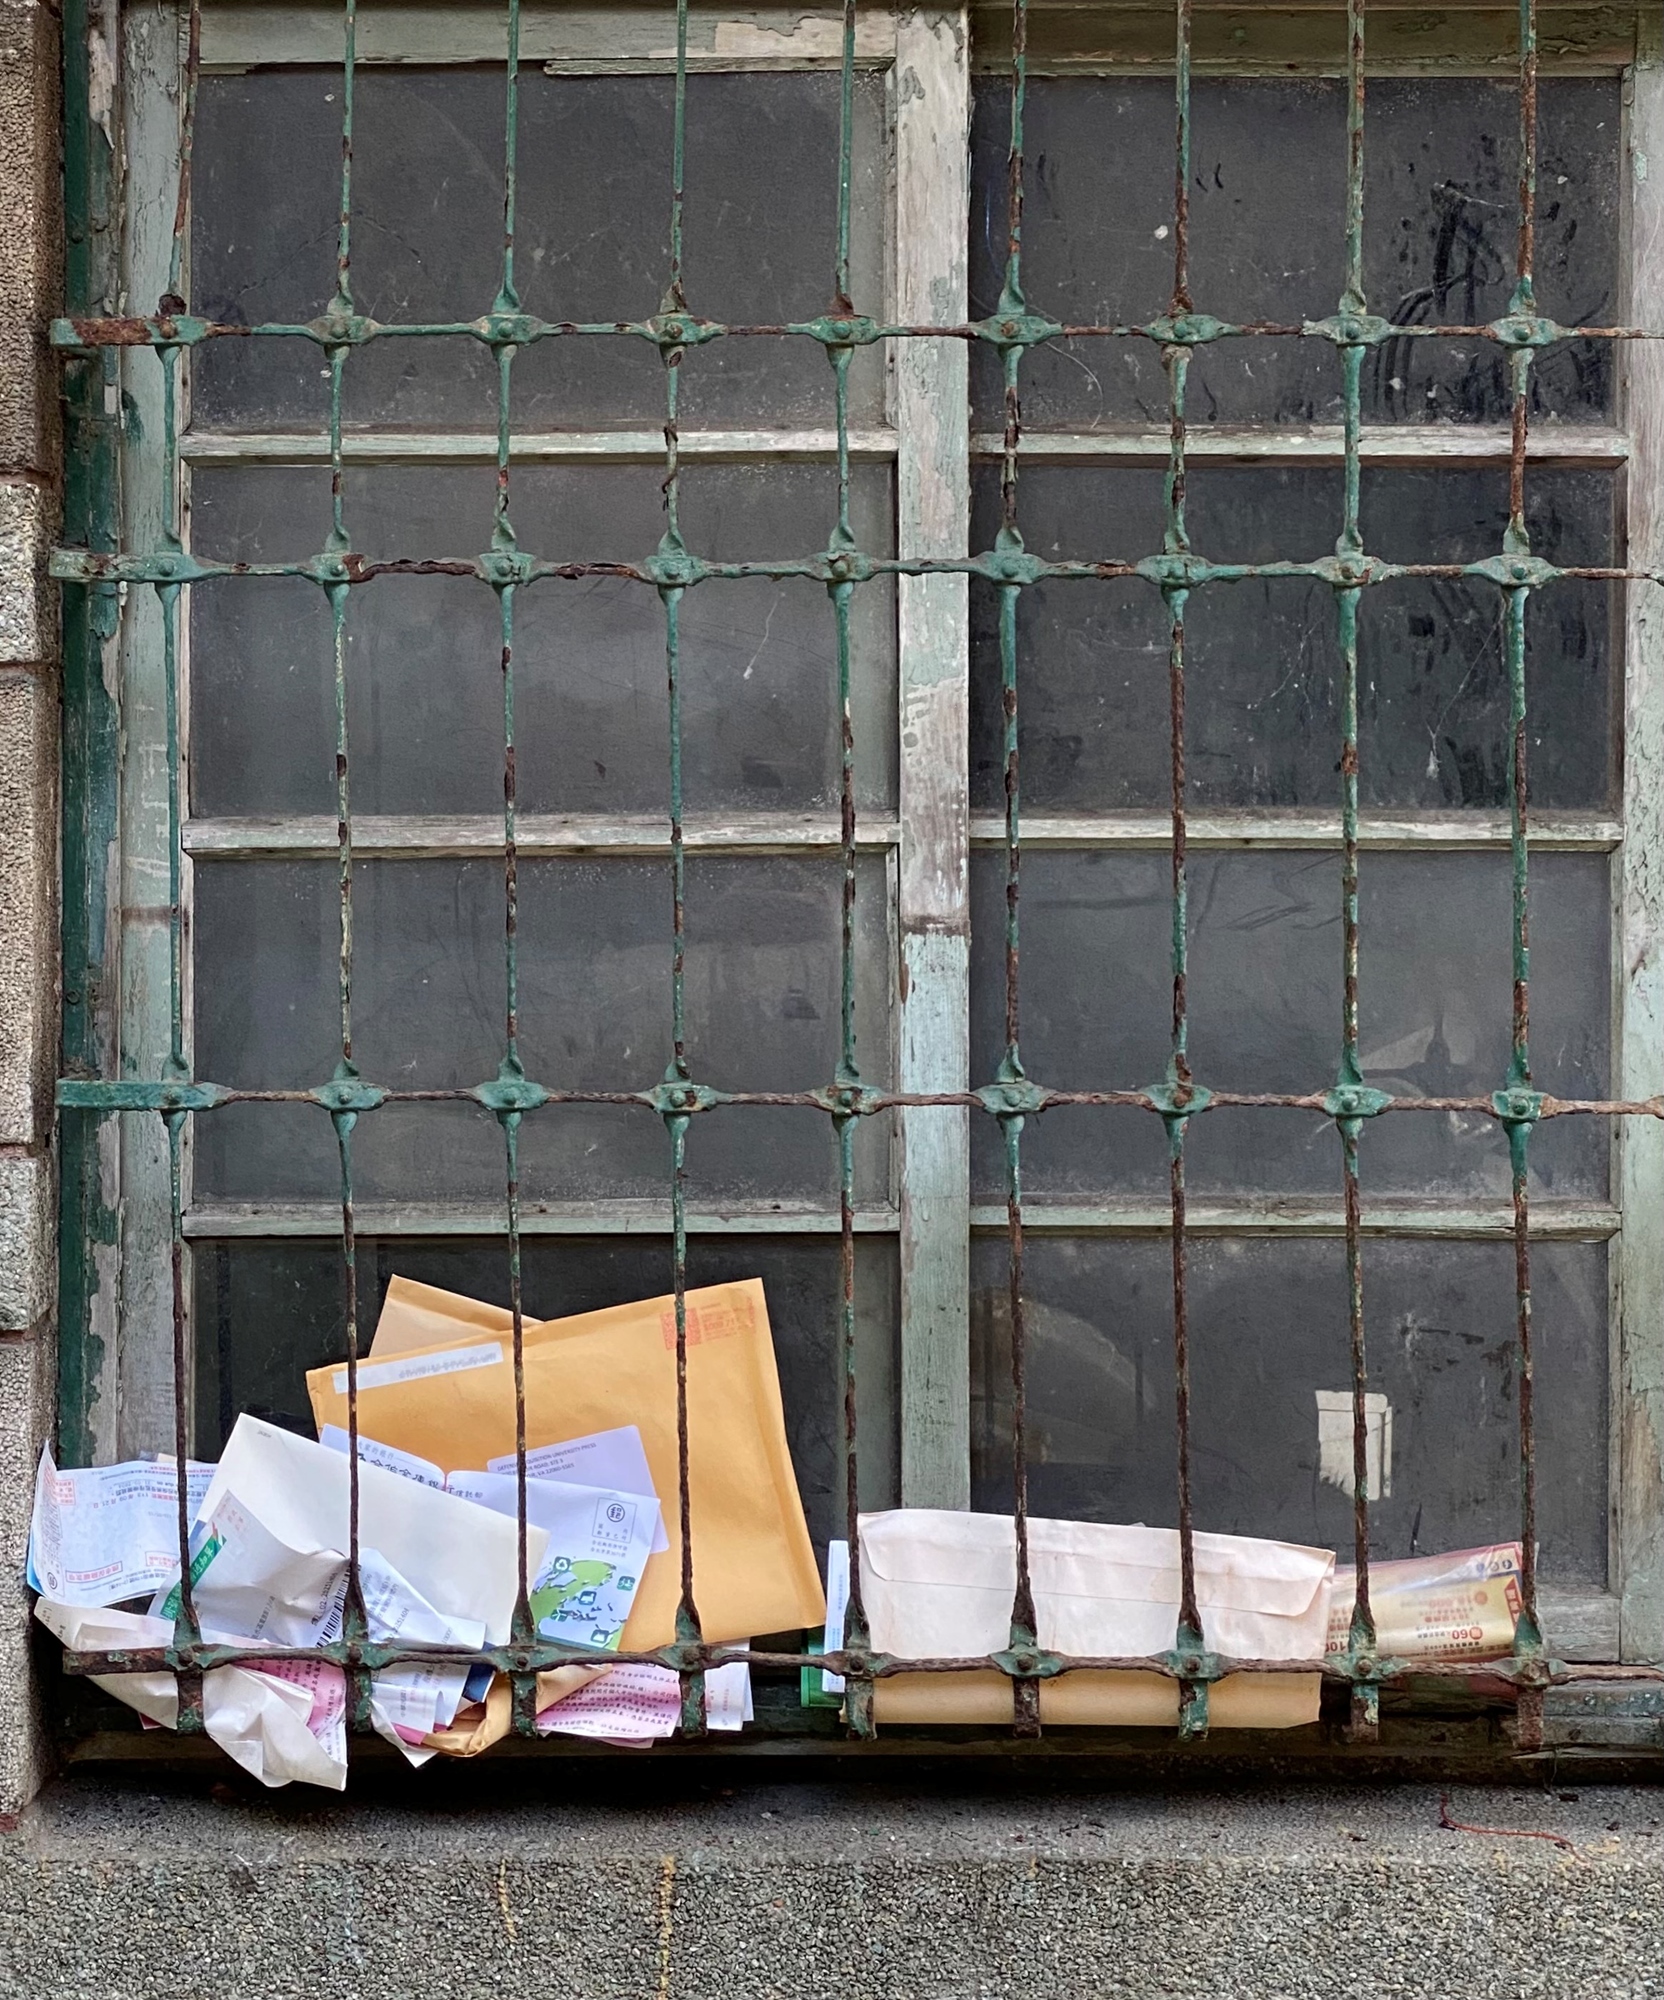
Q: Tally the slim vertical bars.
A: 9